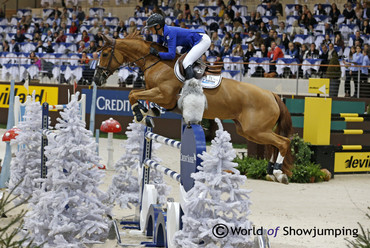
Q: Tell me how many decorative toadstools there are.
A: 2